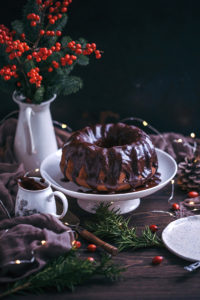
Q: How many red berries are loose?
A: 7